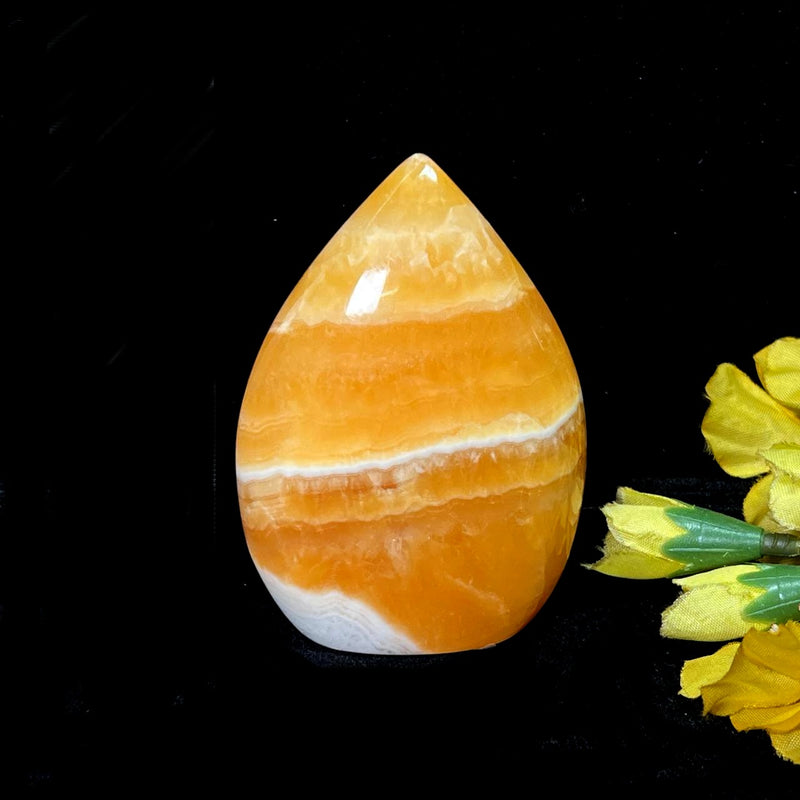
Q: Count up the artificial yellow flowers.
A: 4